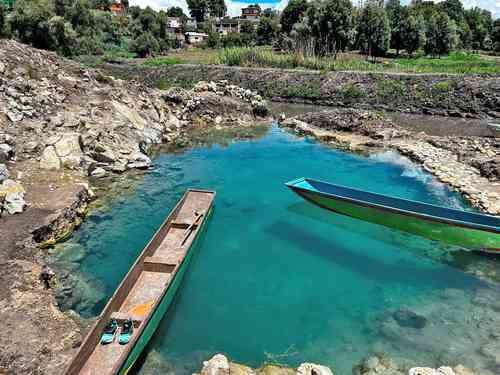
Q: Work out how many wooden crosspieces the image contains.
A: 3